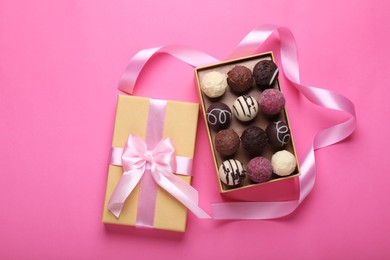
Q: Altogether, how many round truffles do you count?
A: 12